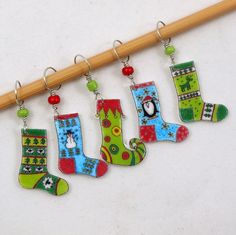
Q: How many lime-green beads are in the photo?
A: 3